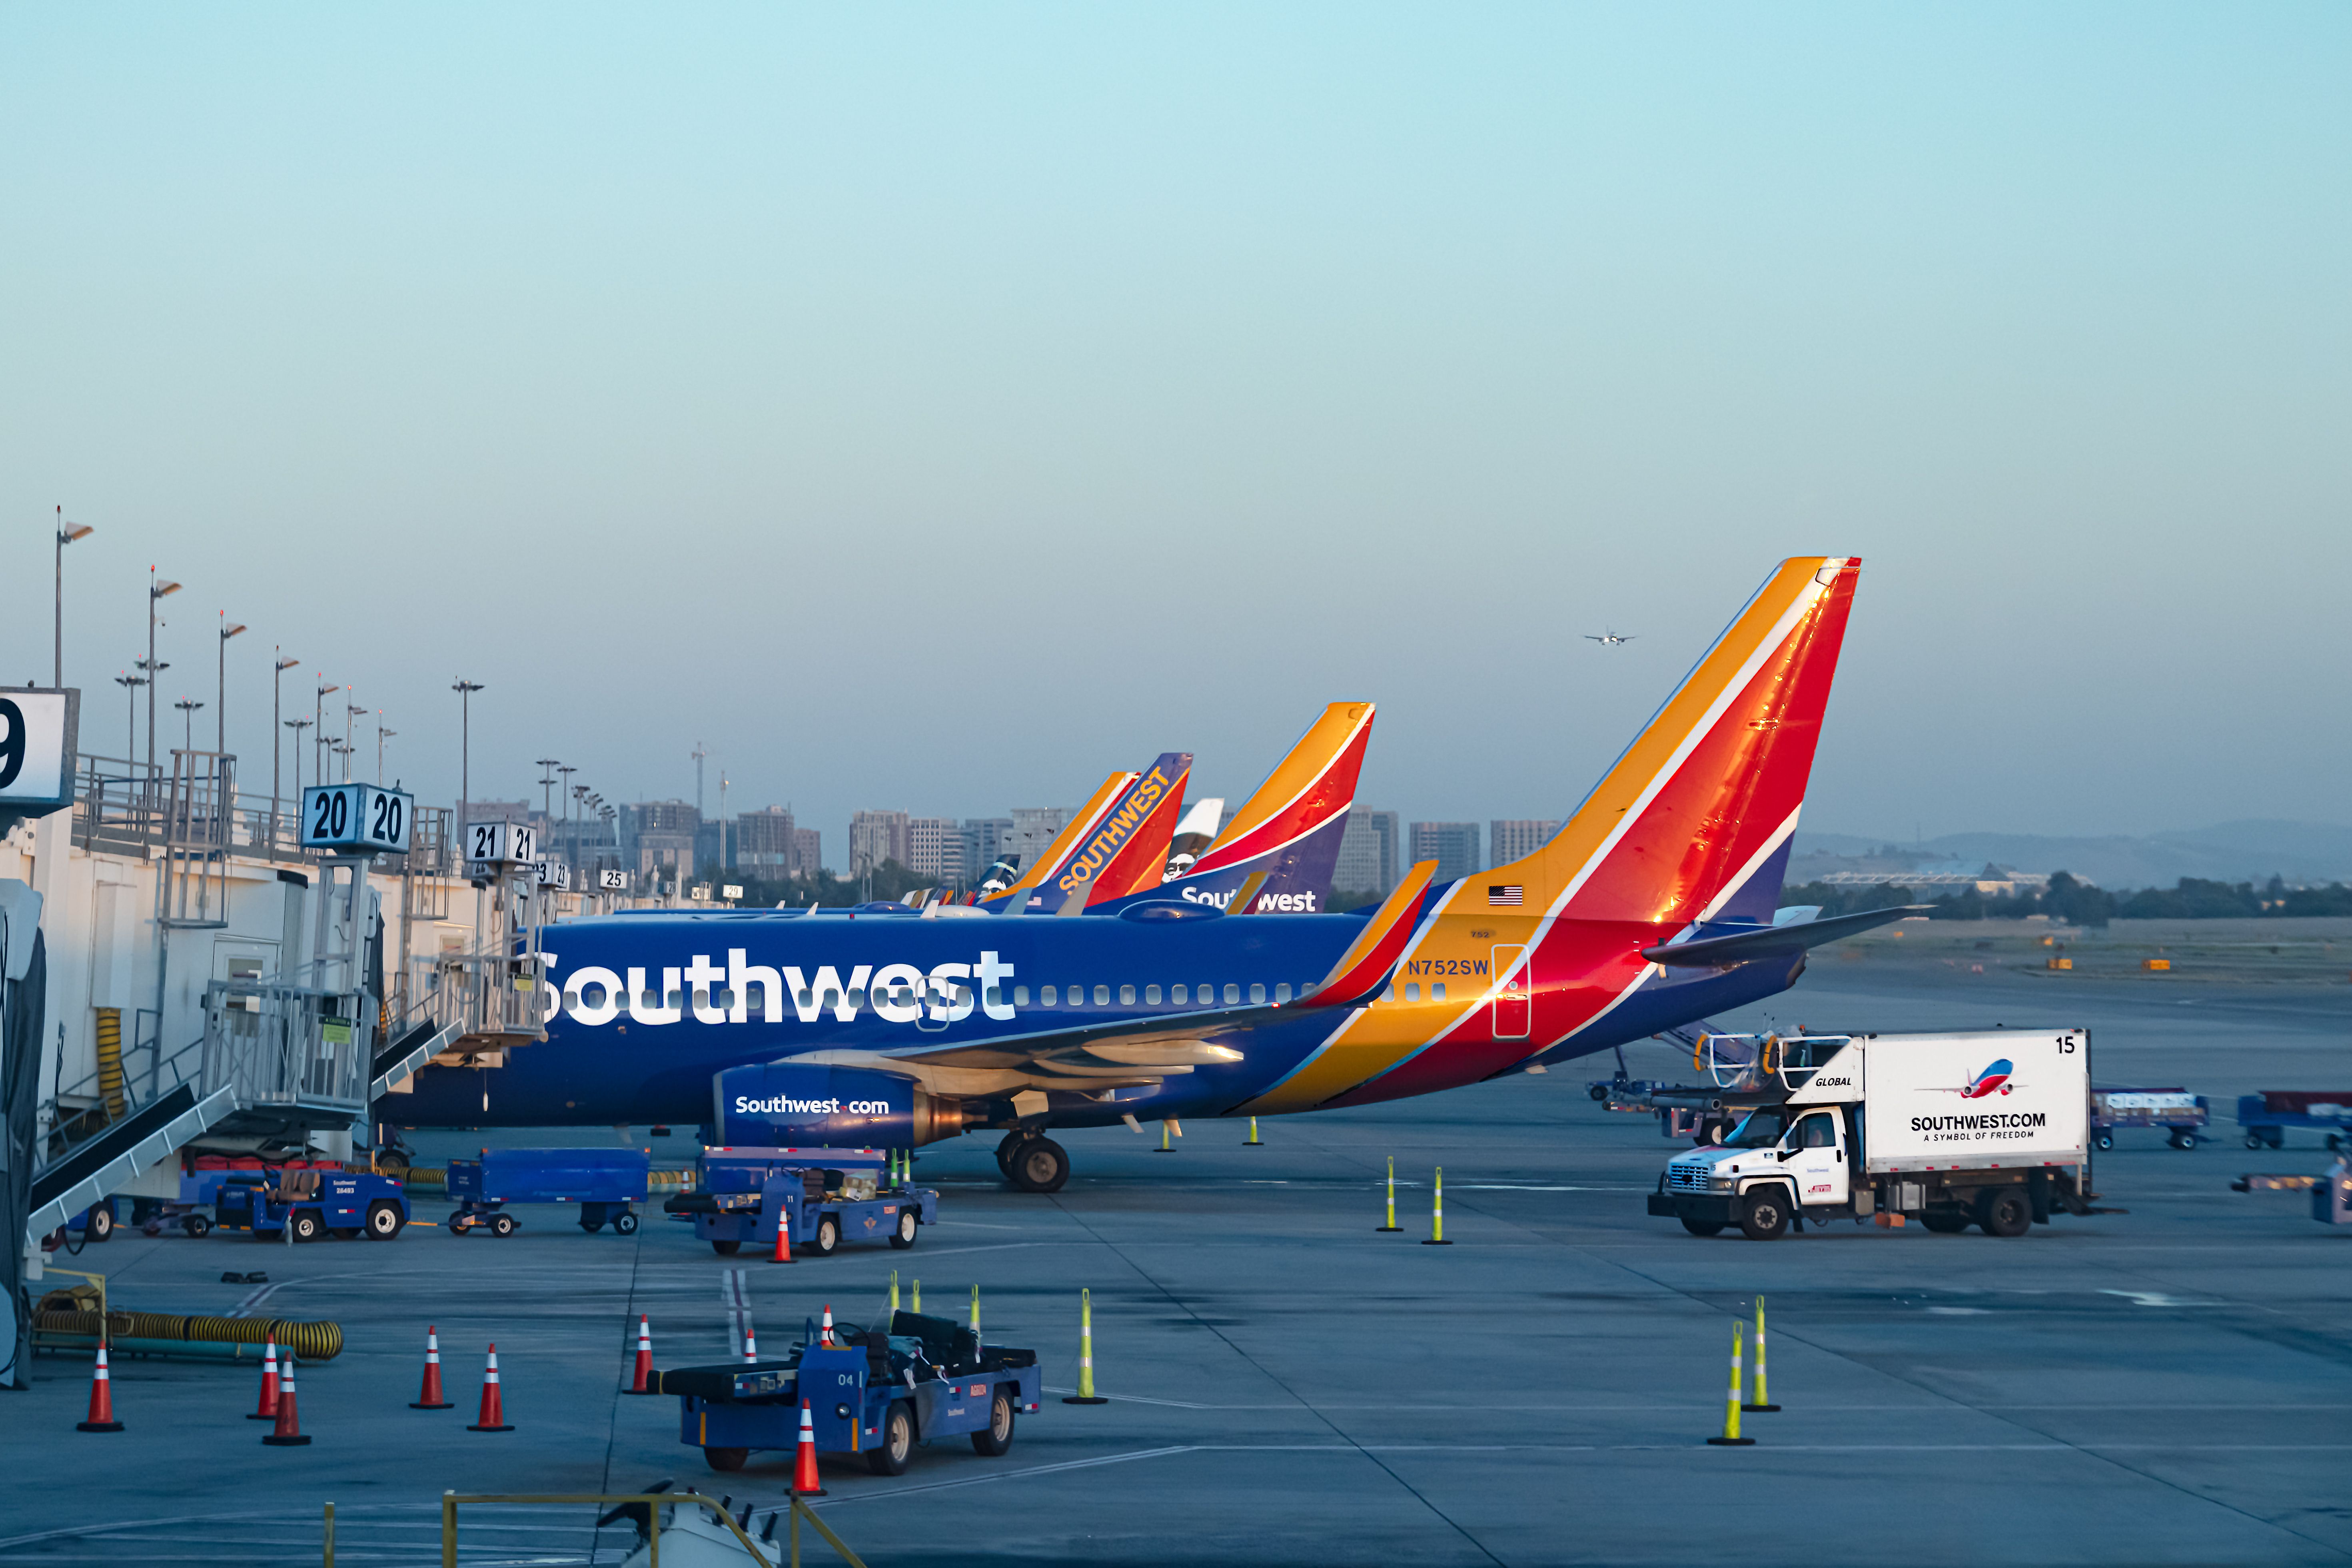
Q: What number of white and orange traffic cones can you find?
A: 11